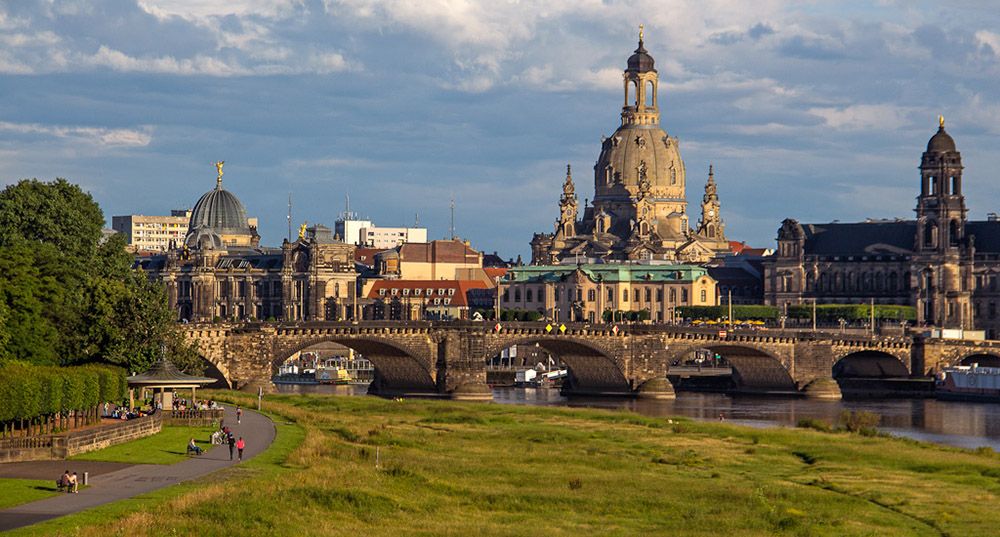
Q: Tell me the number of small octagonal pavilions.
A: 1